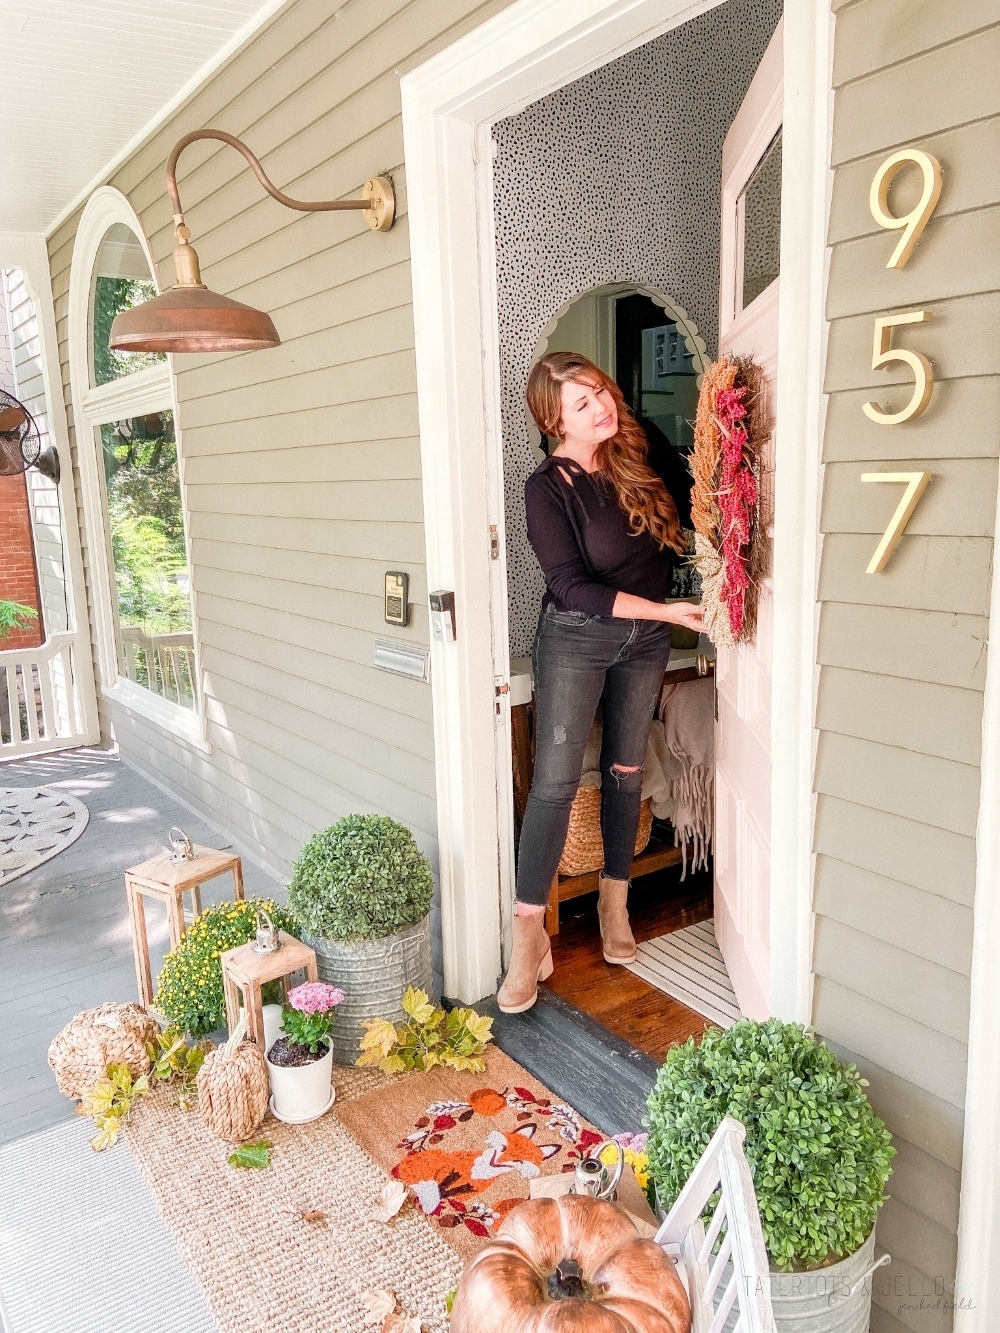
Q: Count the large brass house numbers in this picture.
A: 3